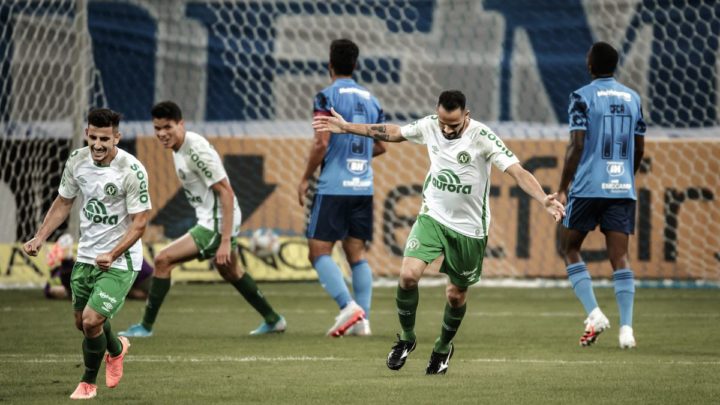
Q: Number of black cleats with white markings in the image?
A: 2